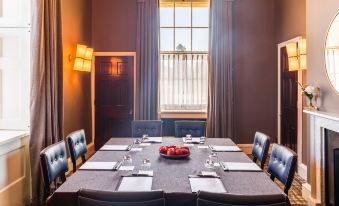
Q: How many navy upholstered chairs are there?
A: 8